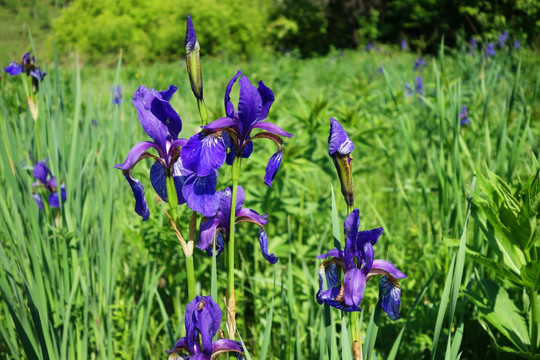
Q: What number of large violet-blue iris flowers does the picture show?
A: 5